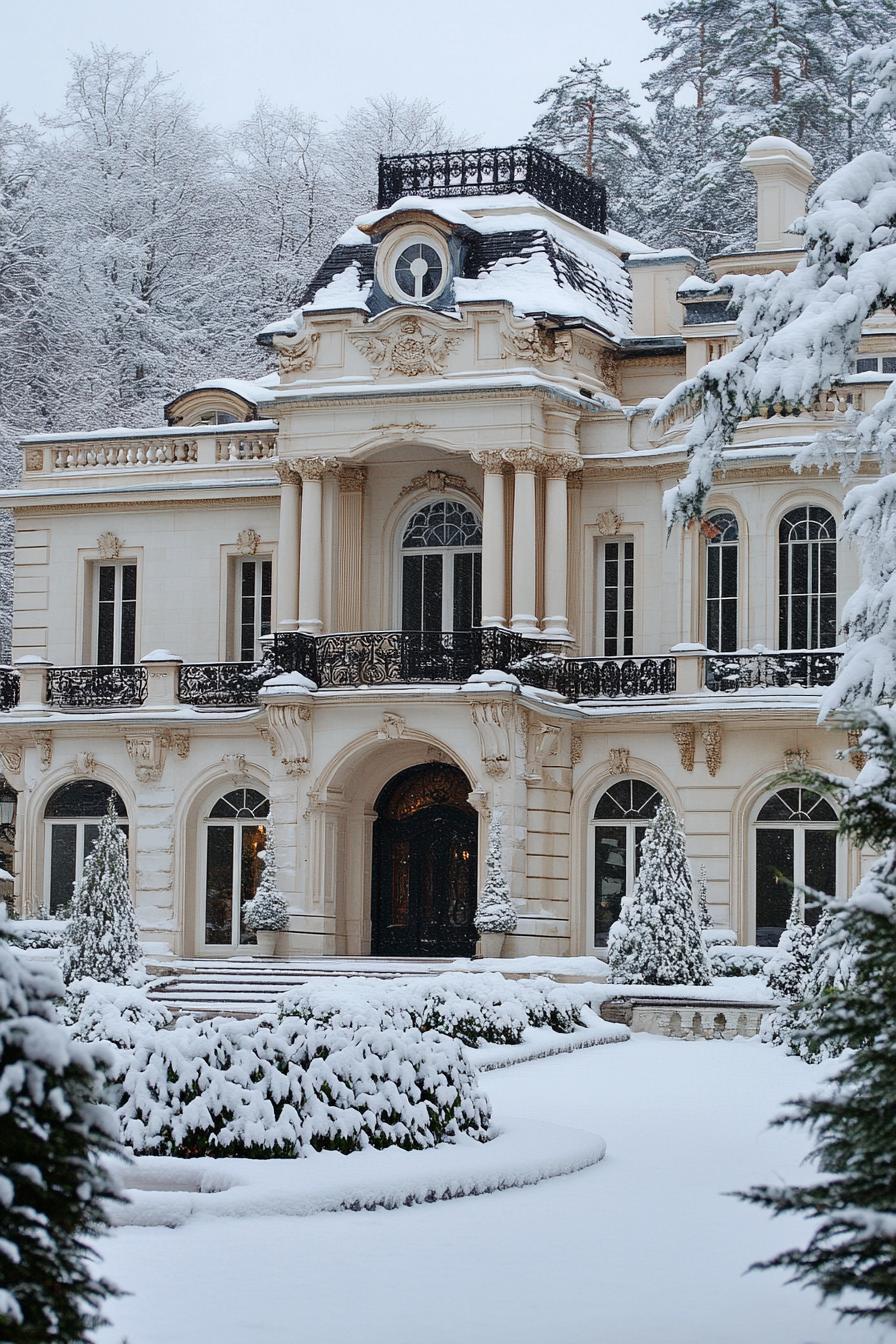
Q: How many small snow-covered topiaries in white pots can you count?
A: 2